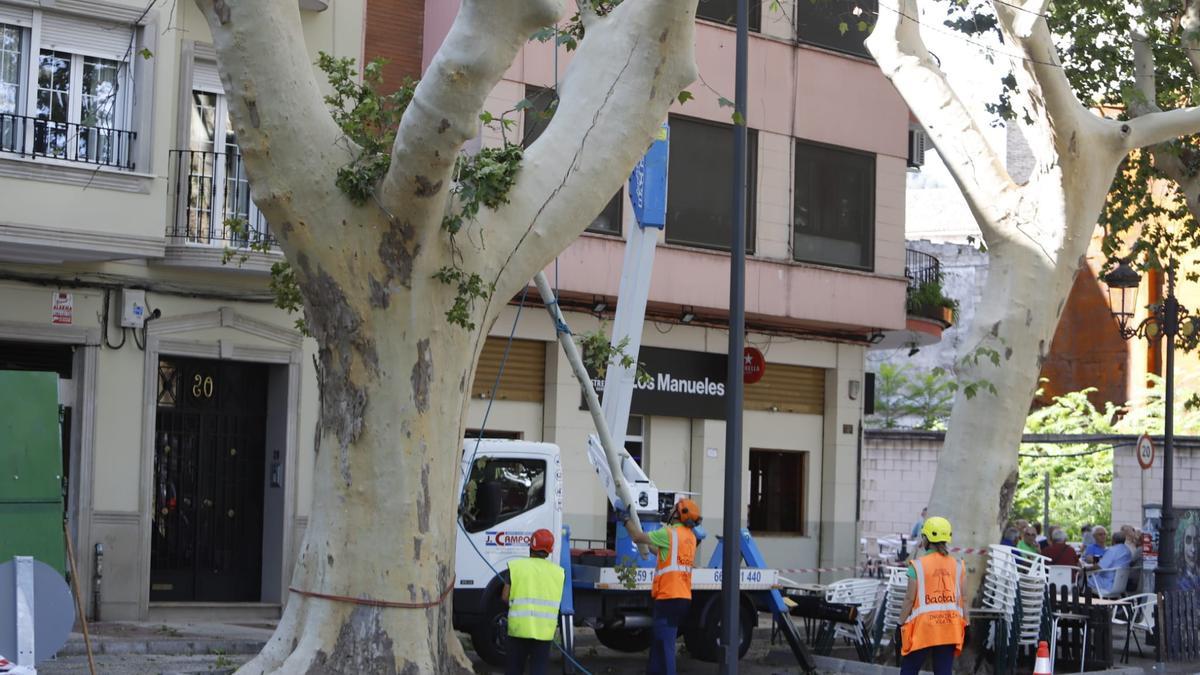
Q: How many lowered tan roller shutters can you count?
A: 2